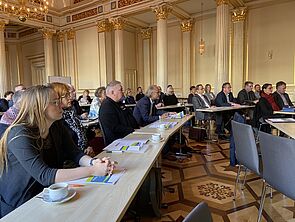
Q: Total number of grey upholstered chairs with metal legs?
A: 3